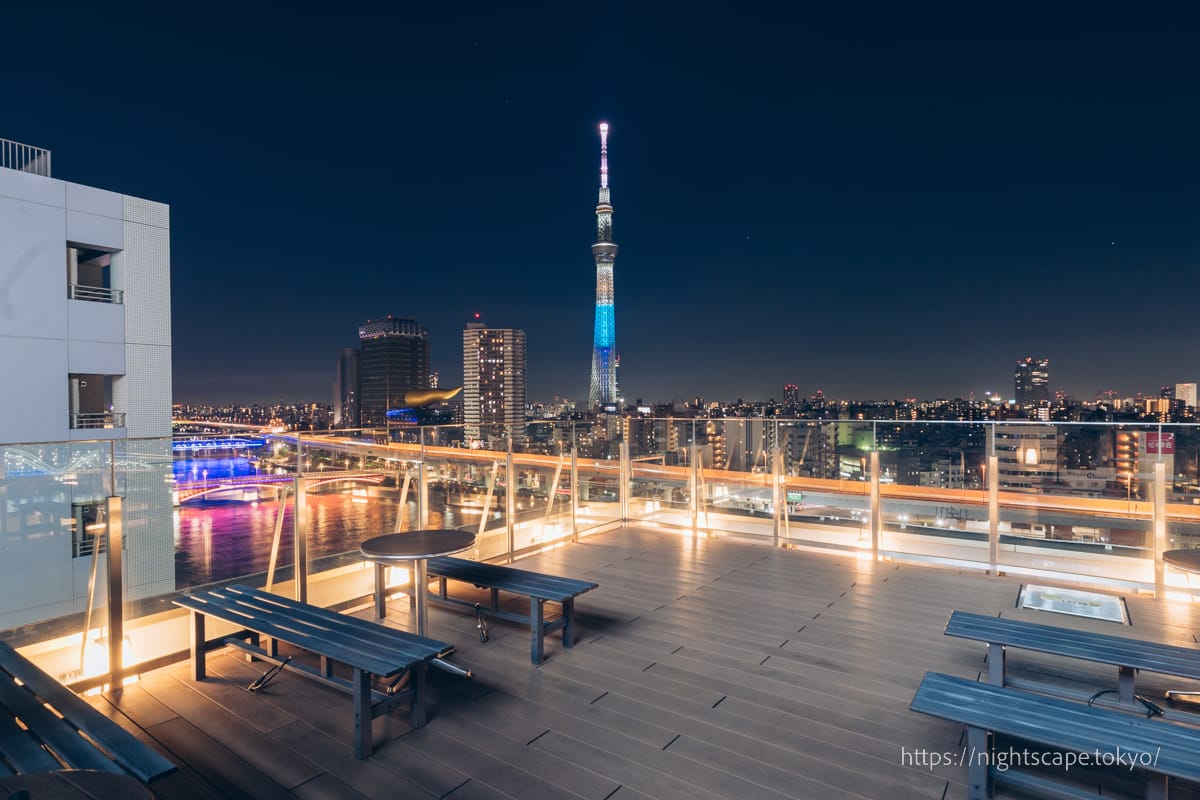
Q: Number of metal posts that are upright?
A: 11